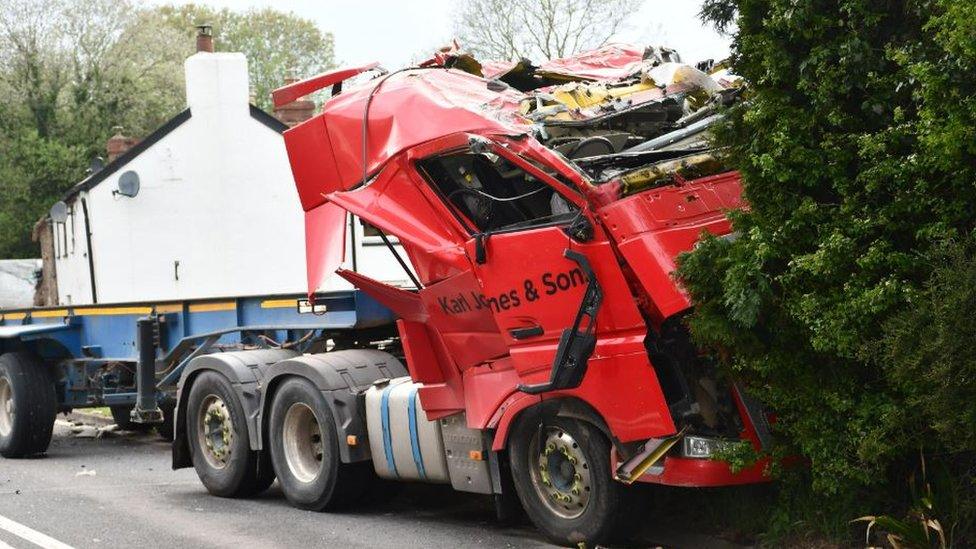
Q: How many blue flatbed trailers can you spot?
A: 1